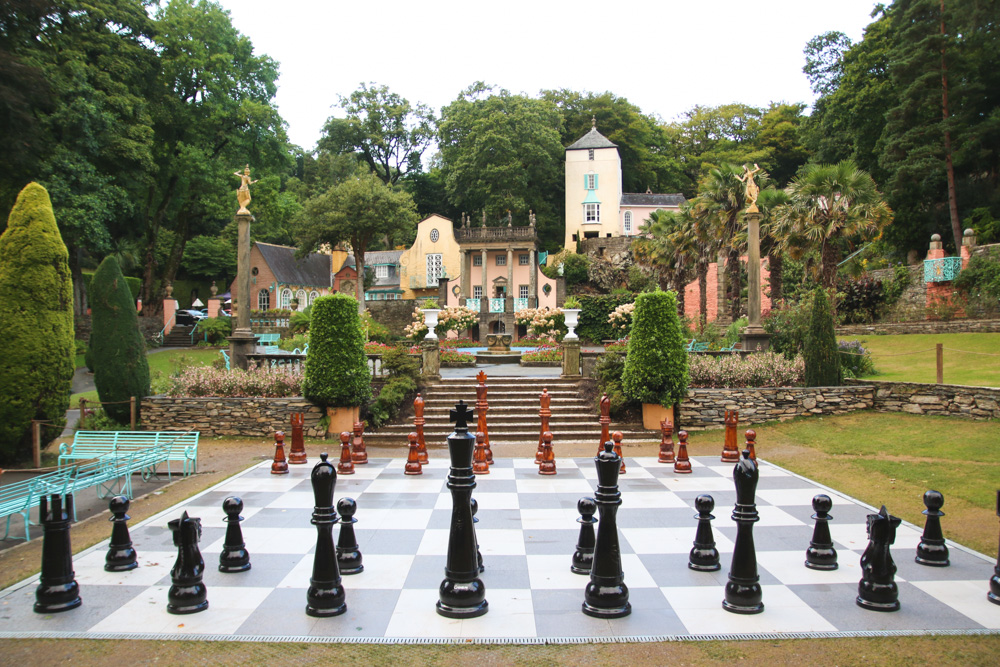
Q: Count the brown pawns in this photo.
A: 8